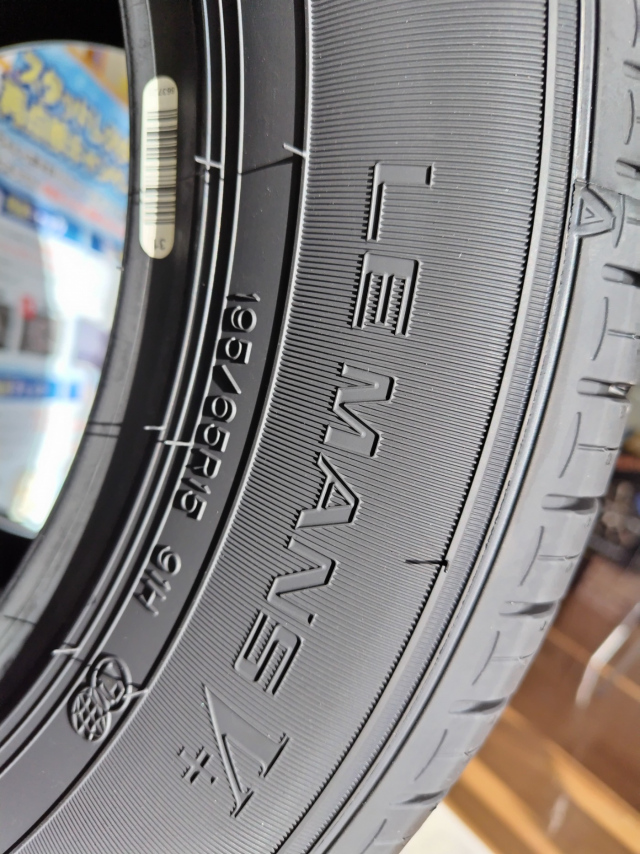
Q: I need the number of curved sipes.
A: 9